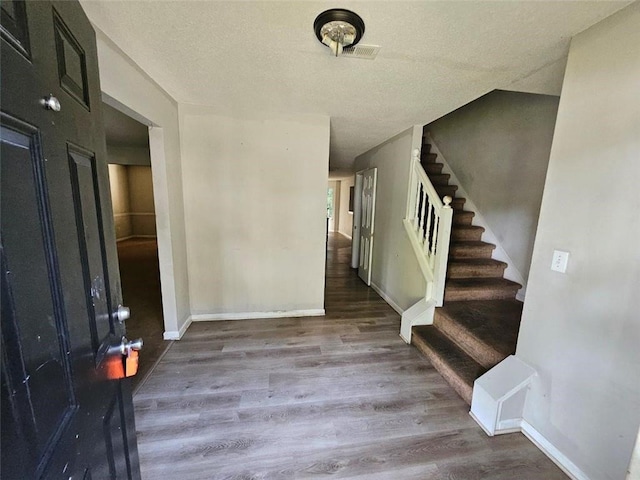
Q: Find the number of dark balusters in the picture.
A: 0